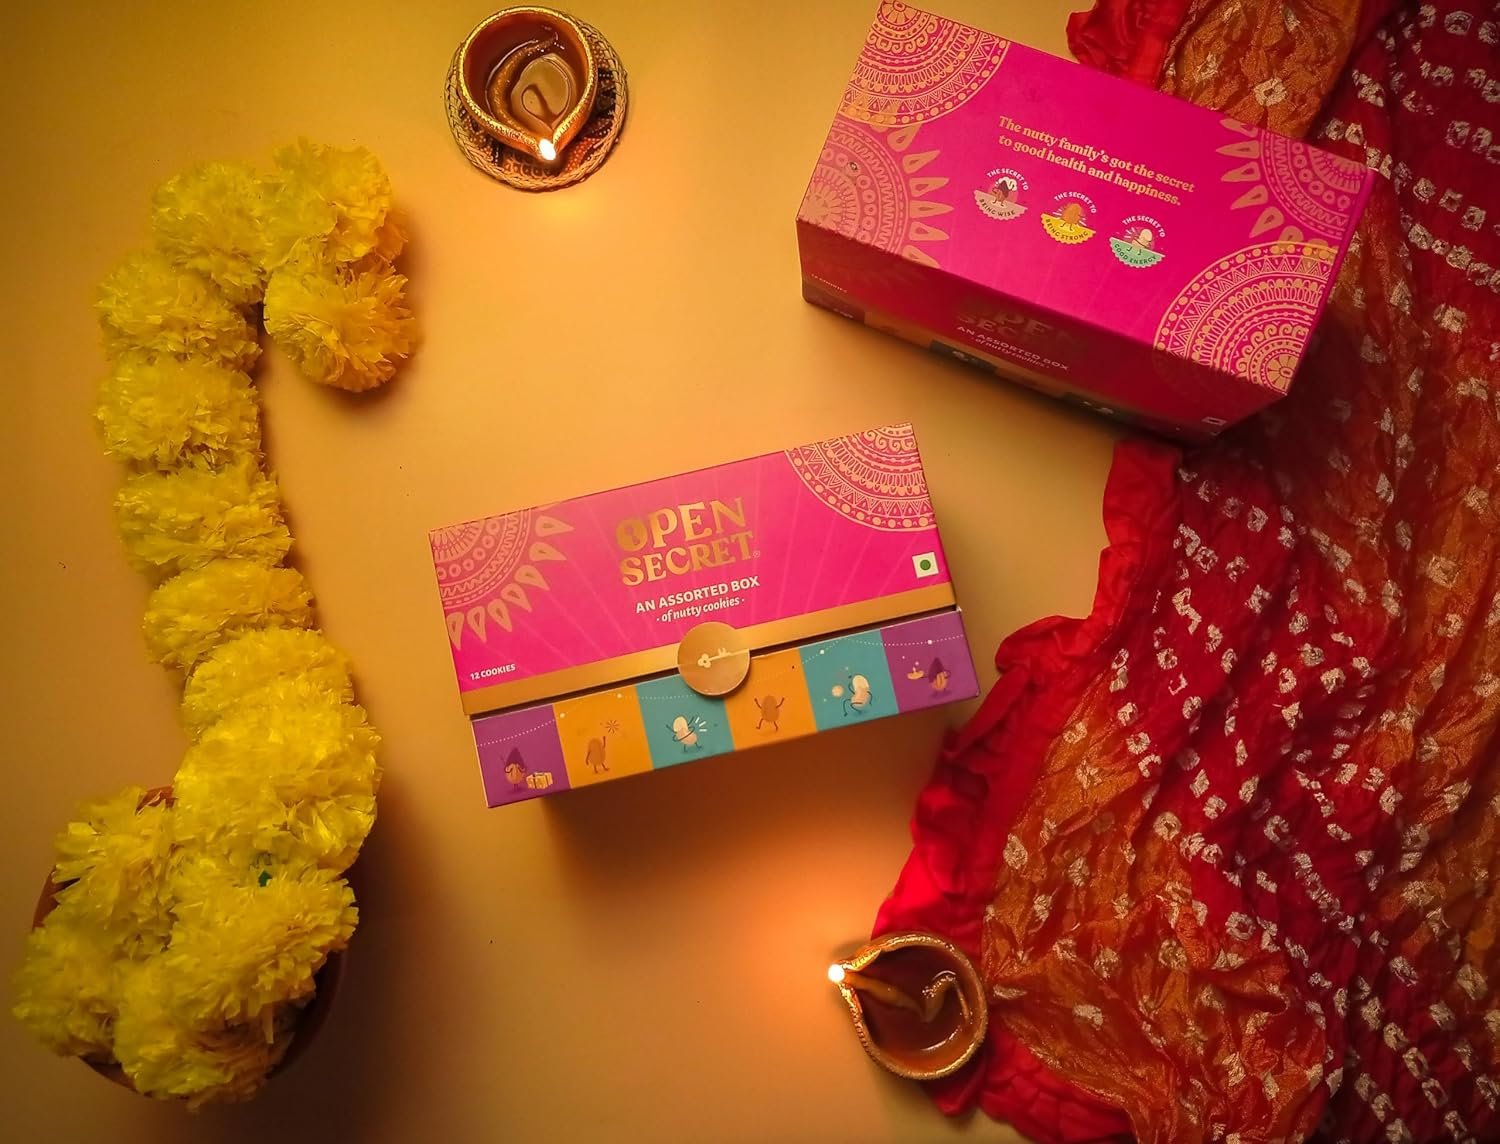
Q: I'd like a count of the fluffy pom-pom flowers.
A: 13